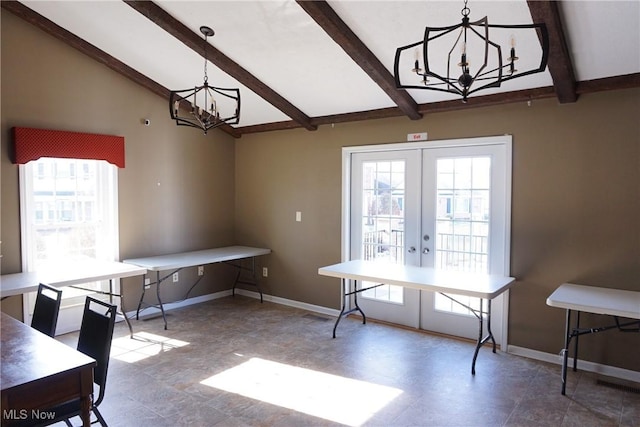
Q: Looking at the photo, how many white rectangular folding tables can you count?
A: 4